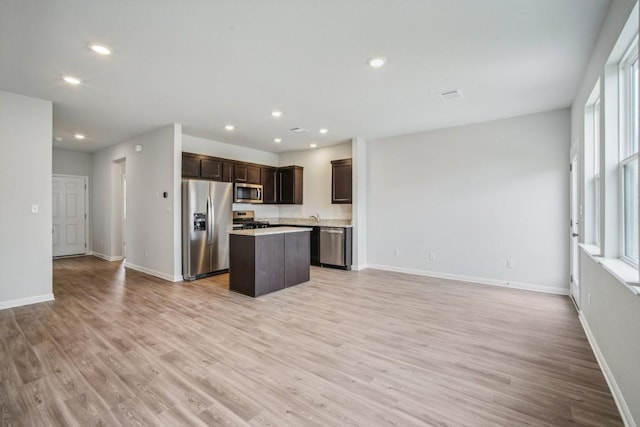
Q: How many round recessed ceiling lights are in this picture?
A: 9